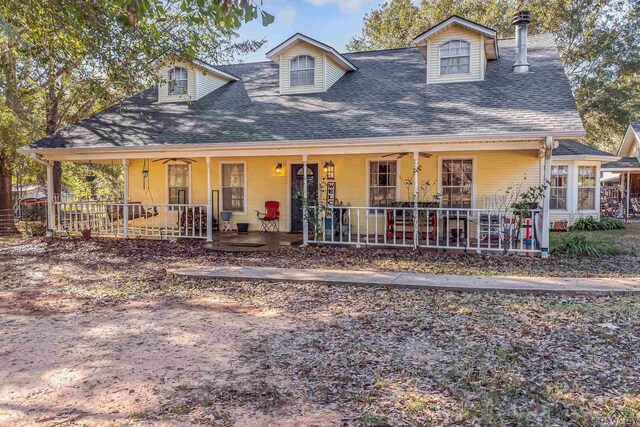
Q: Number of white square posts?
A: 6